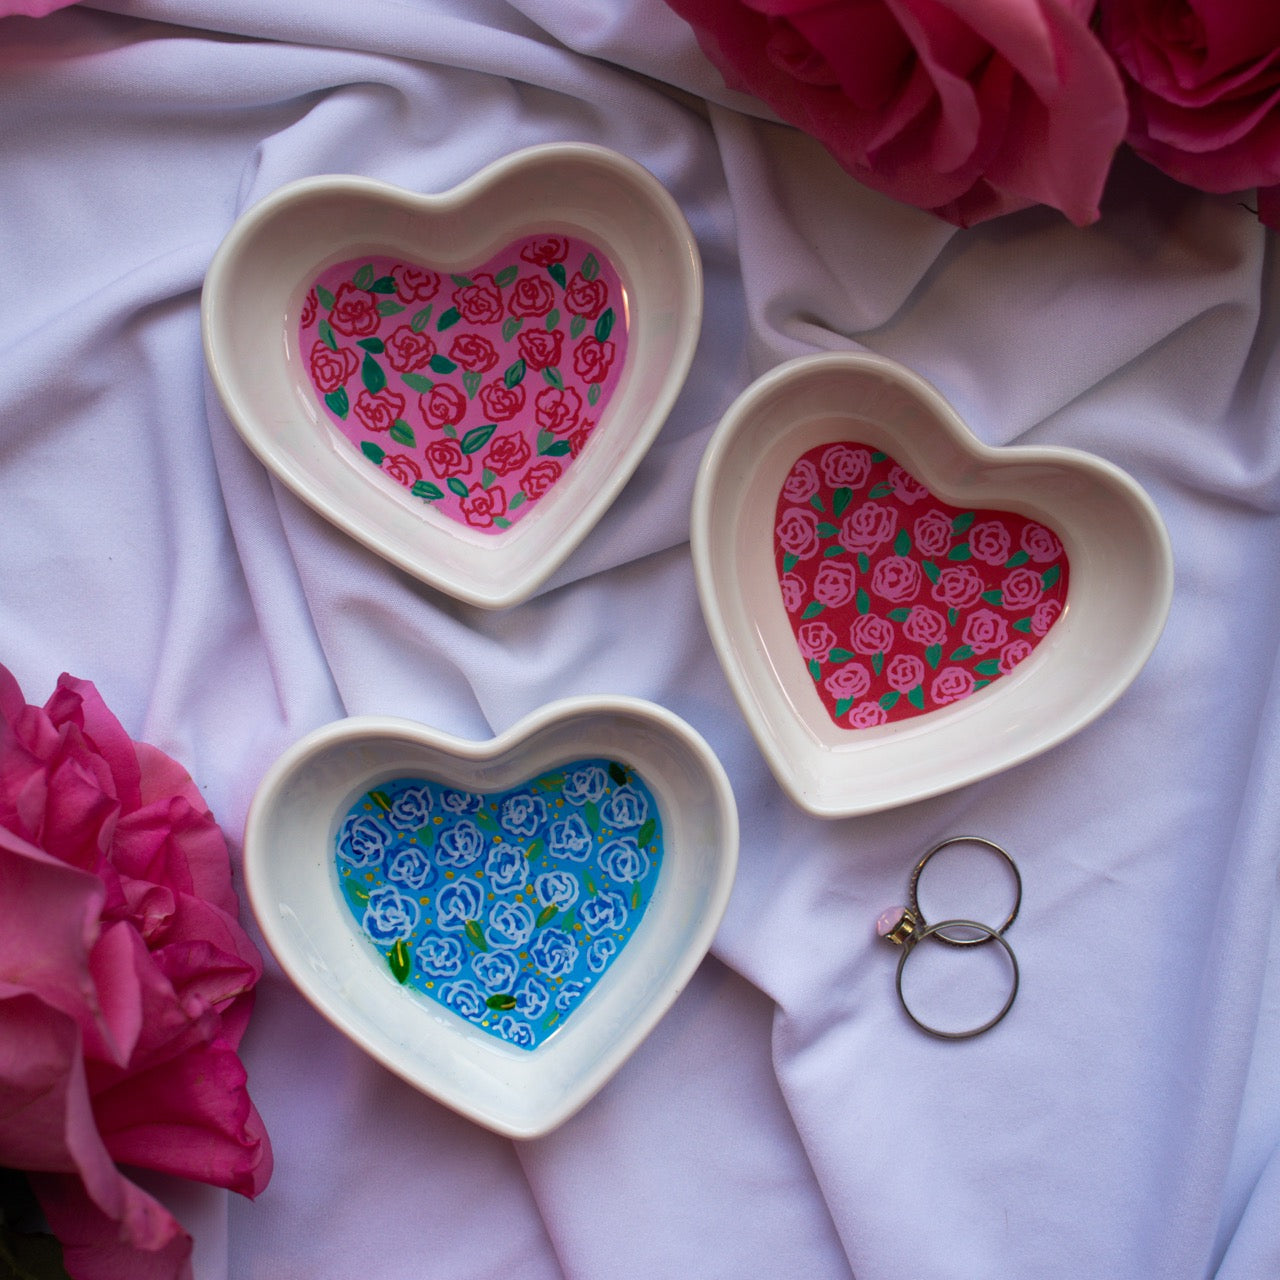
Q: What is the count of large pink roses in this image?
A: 3